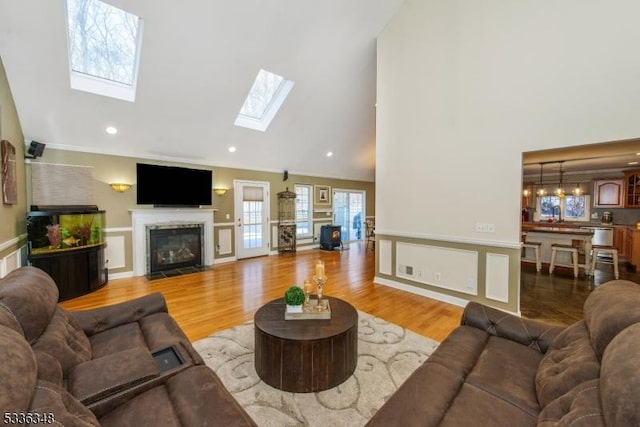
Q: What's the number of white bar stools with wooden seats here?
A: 3